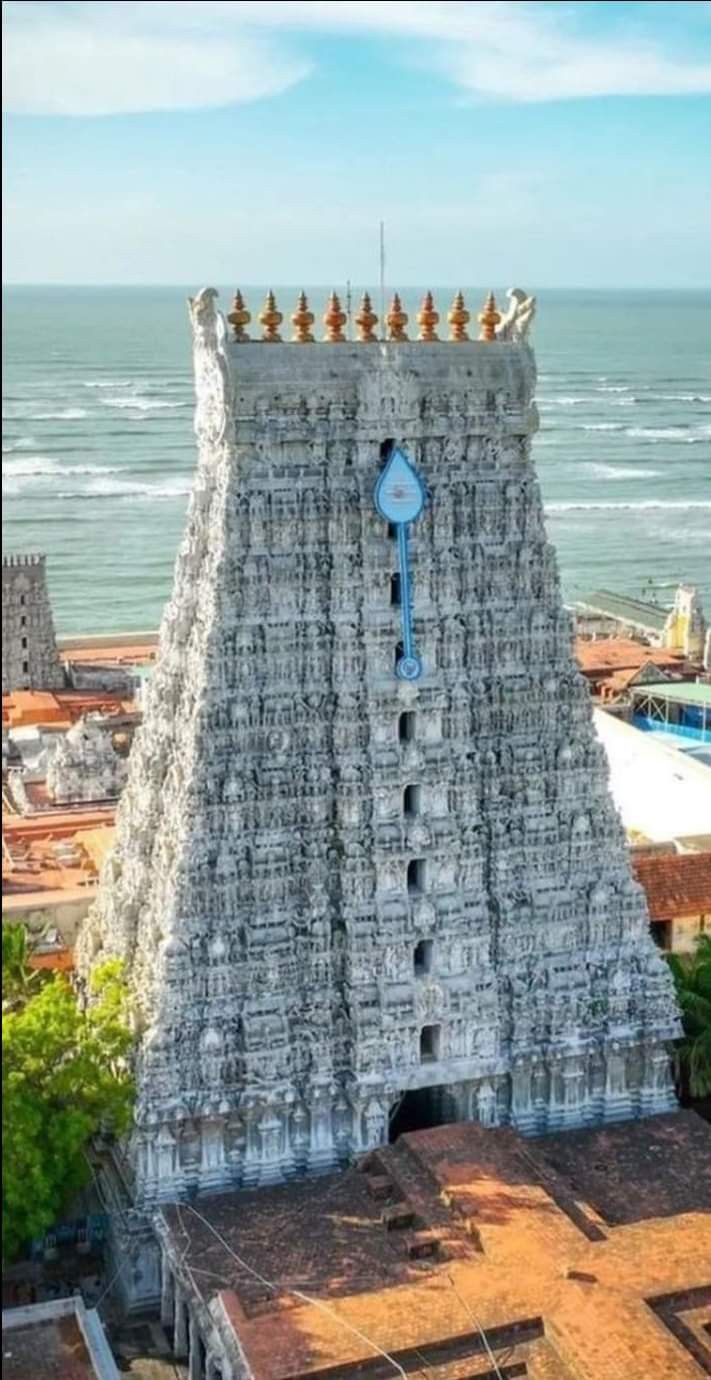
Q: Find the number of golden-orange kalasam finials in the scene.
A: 9